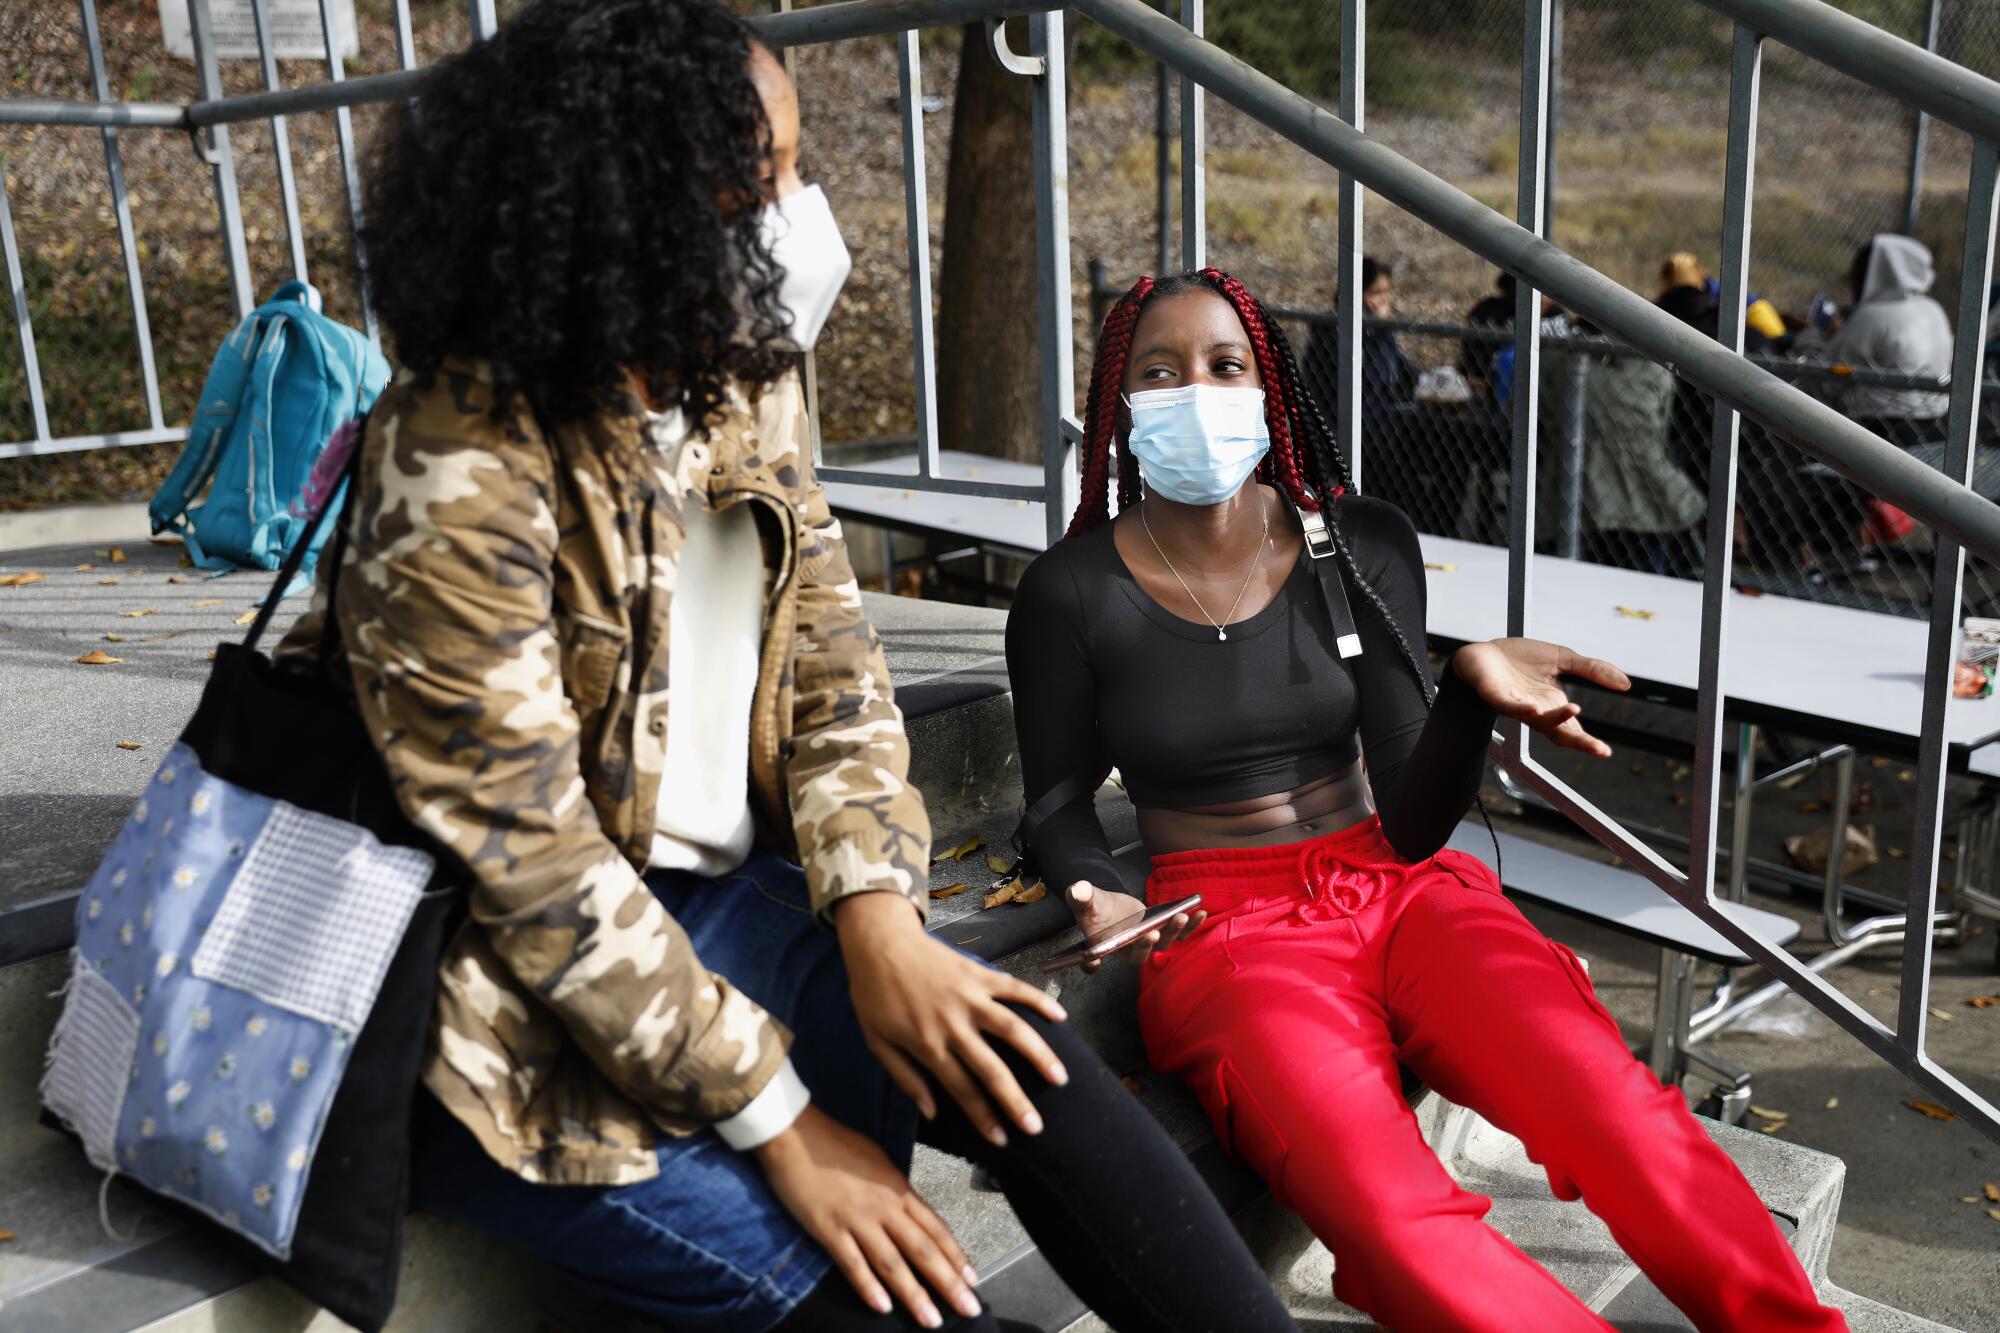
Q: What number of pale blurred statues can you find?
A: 0